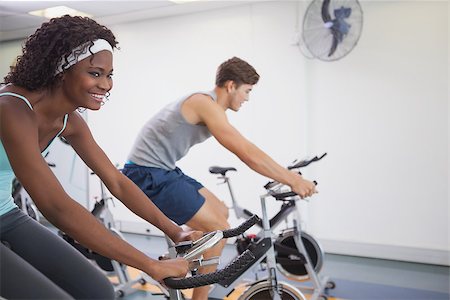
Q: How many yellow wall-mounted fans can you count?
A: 0